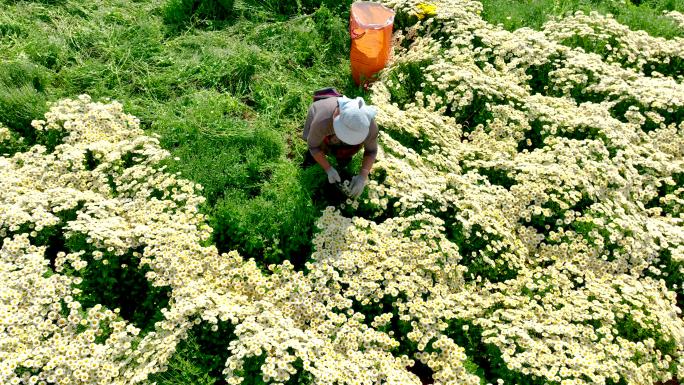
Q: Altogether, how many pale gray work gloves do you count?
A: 2